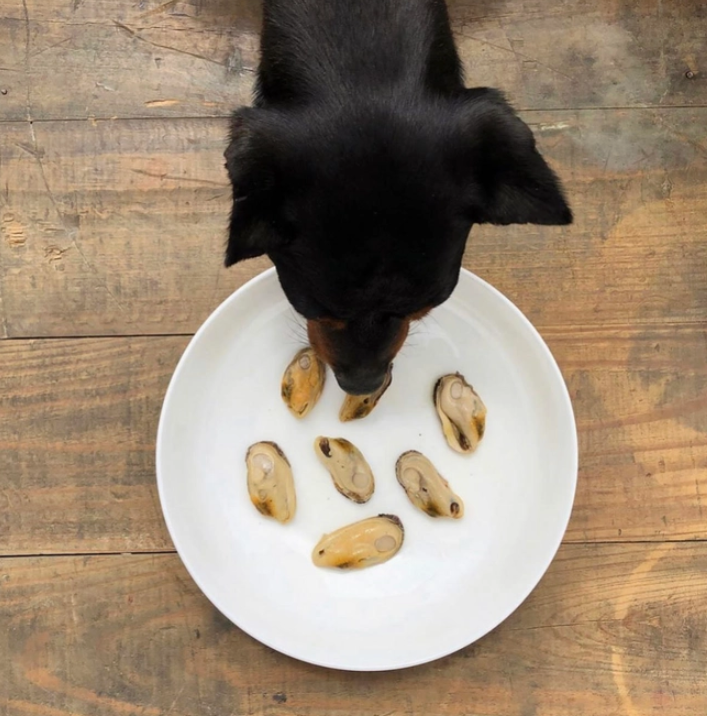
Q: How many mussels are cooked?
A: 7